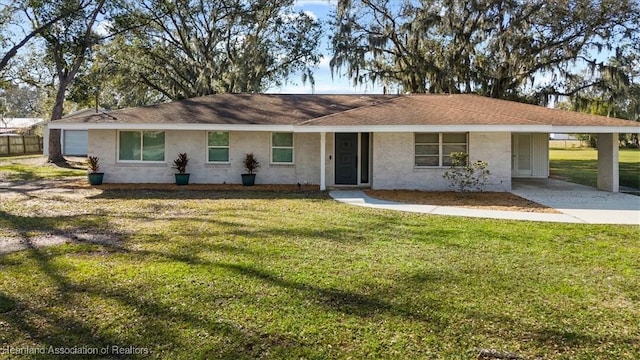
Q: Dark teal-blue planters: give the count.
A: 3